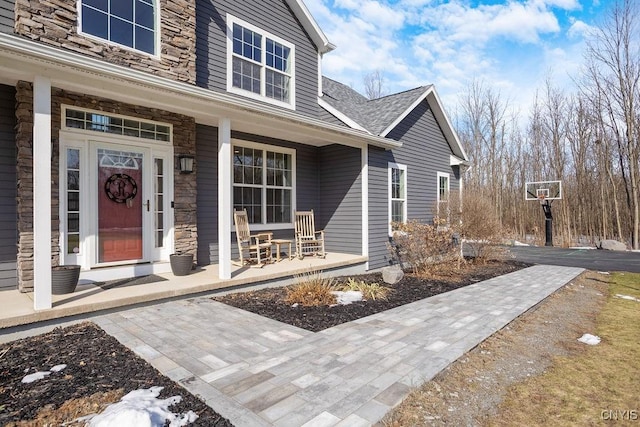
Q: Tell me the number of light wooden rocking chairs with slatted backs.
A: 2